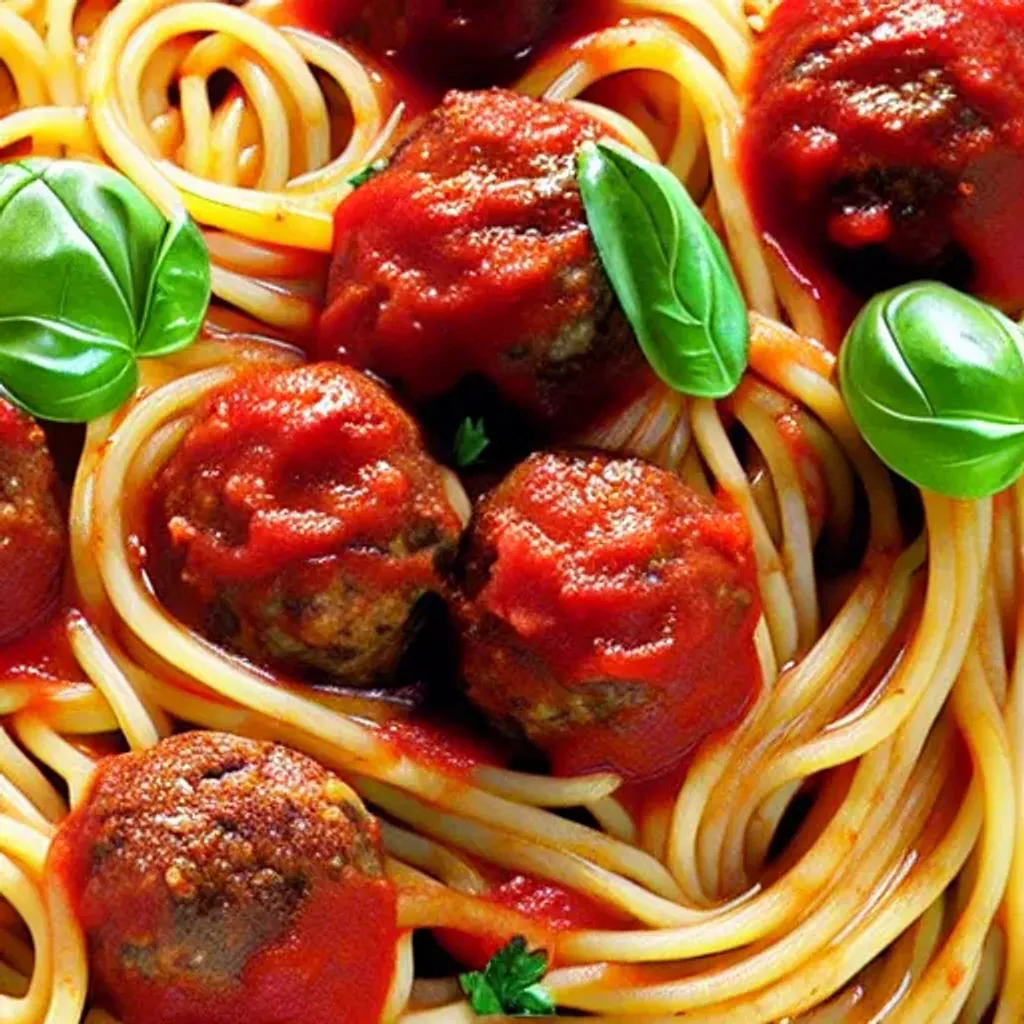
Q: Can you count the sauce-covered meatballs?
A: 7